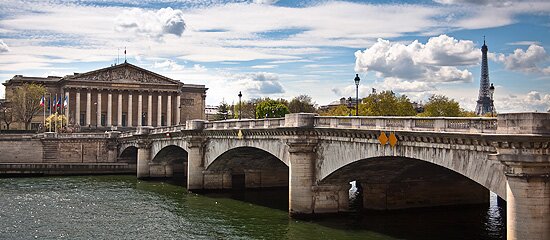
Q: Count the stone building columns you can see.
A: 12